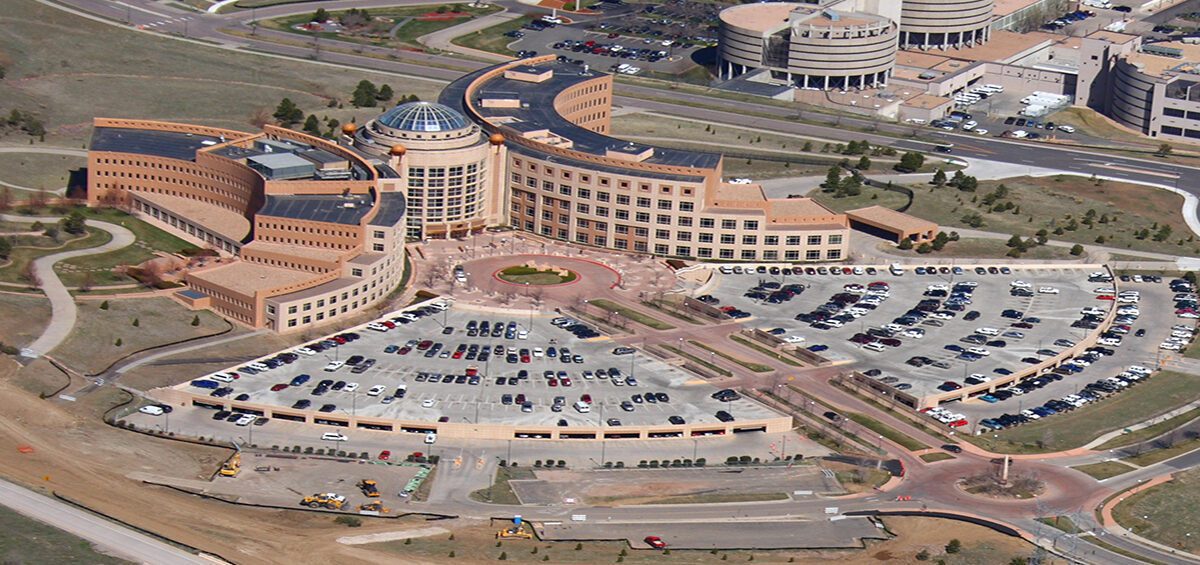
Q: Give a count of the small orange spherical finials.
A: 3